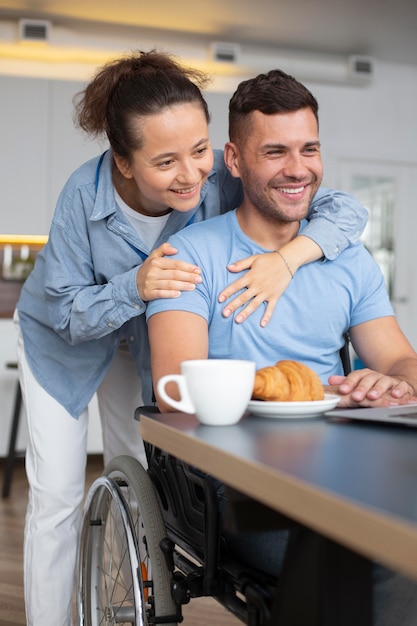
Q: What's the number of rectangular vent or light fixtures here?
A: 3